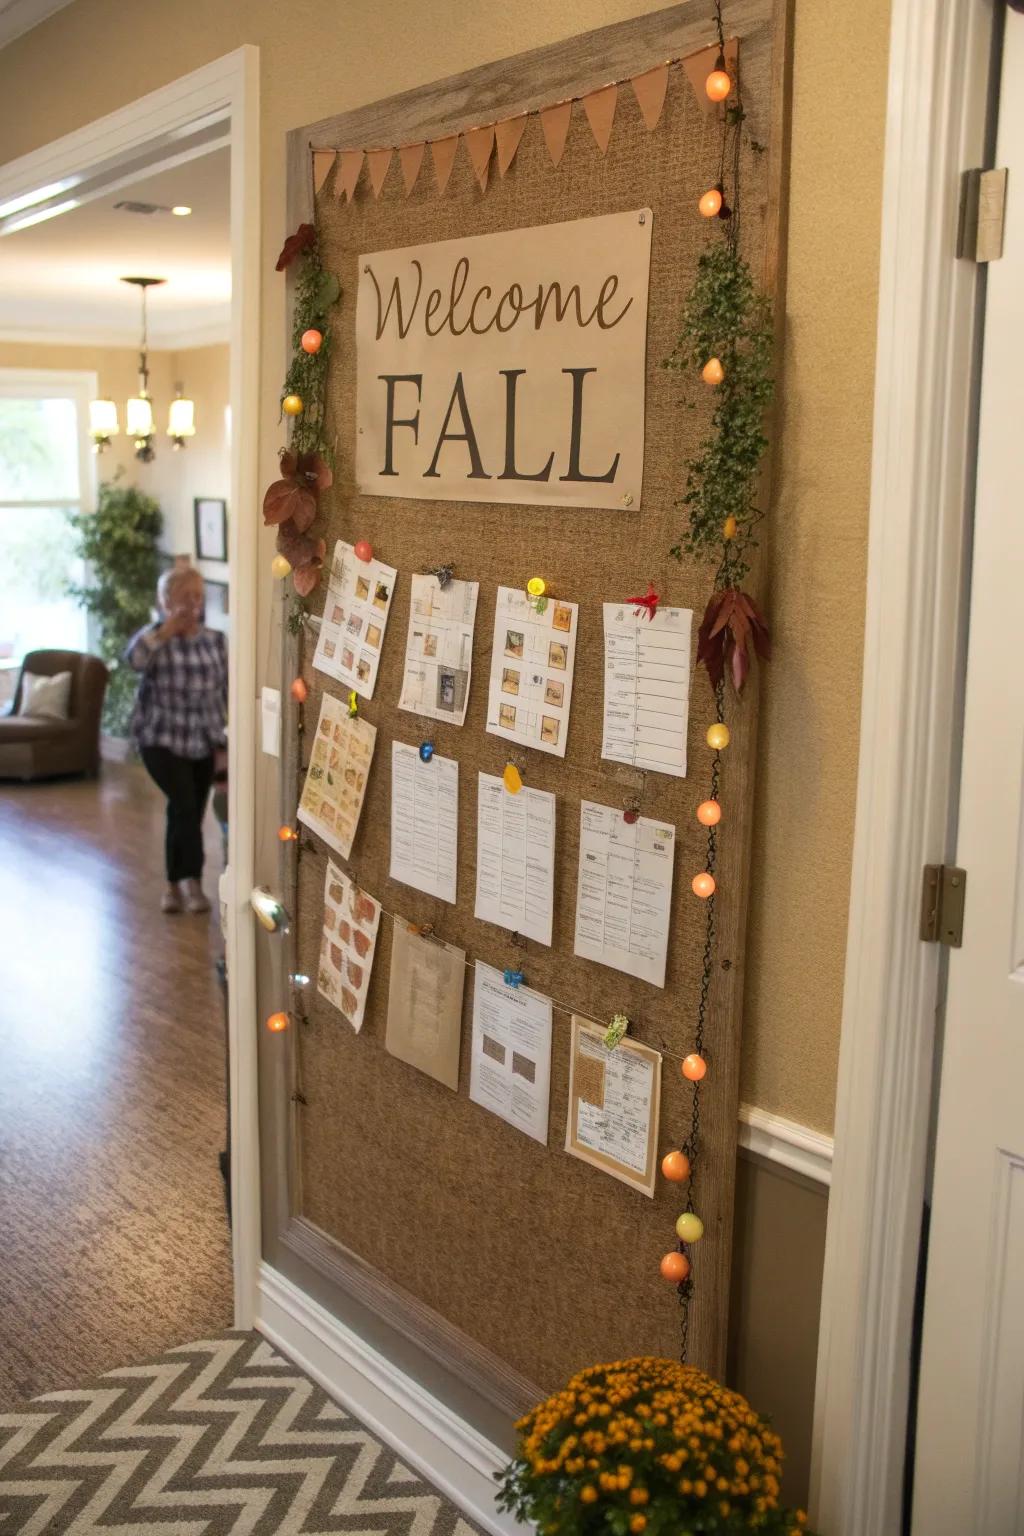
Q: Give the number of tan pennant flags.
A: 11